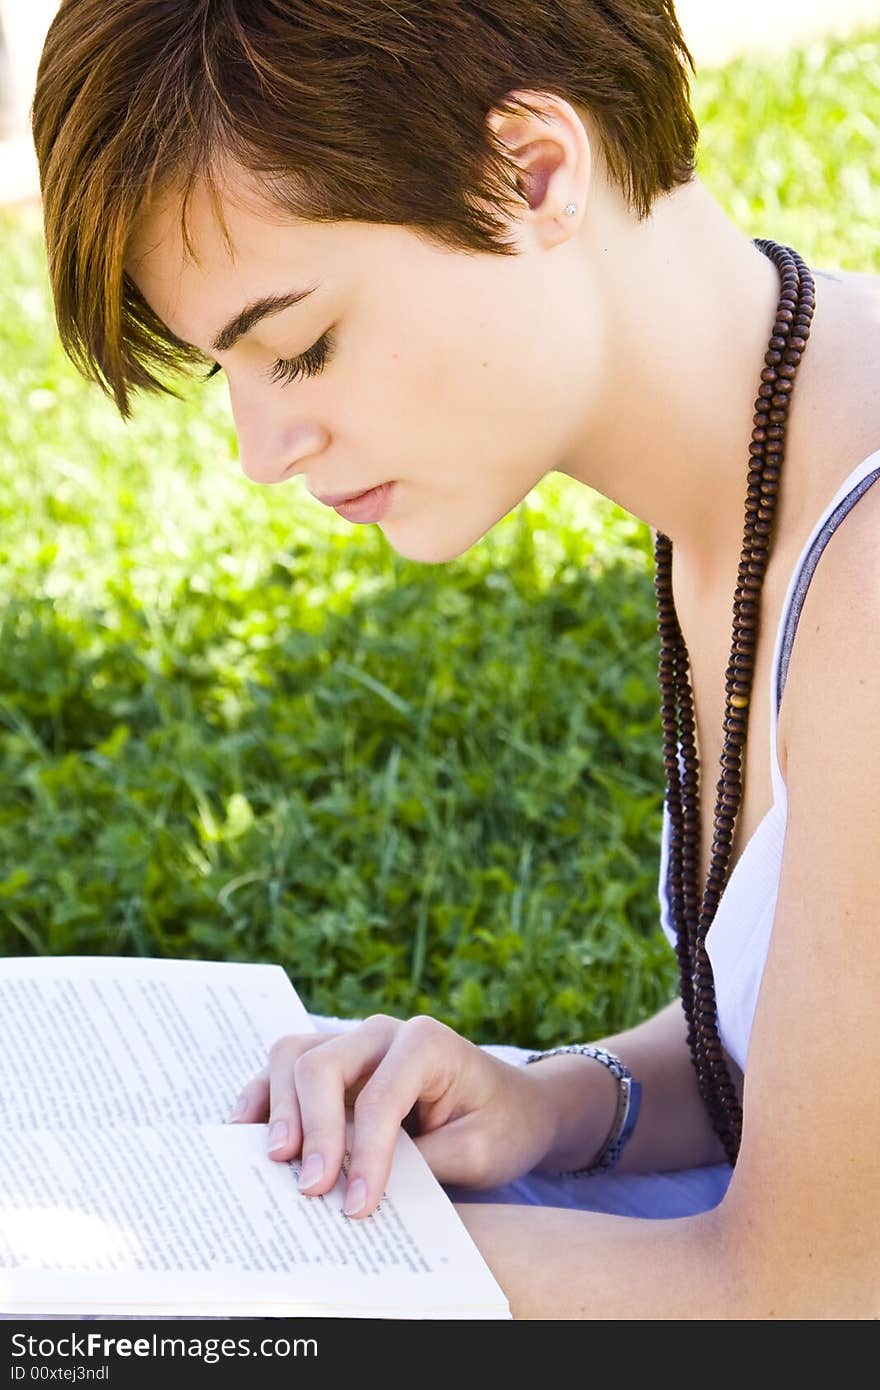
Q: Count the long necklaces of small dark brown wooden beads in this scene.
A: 2